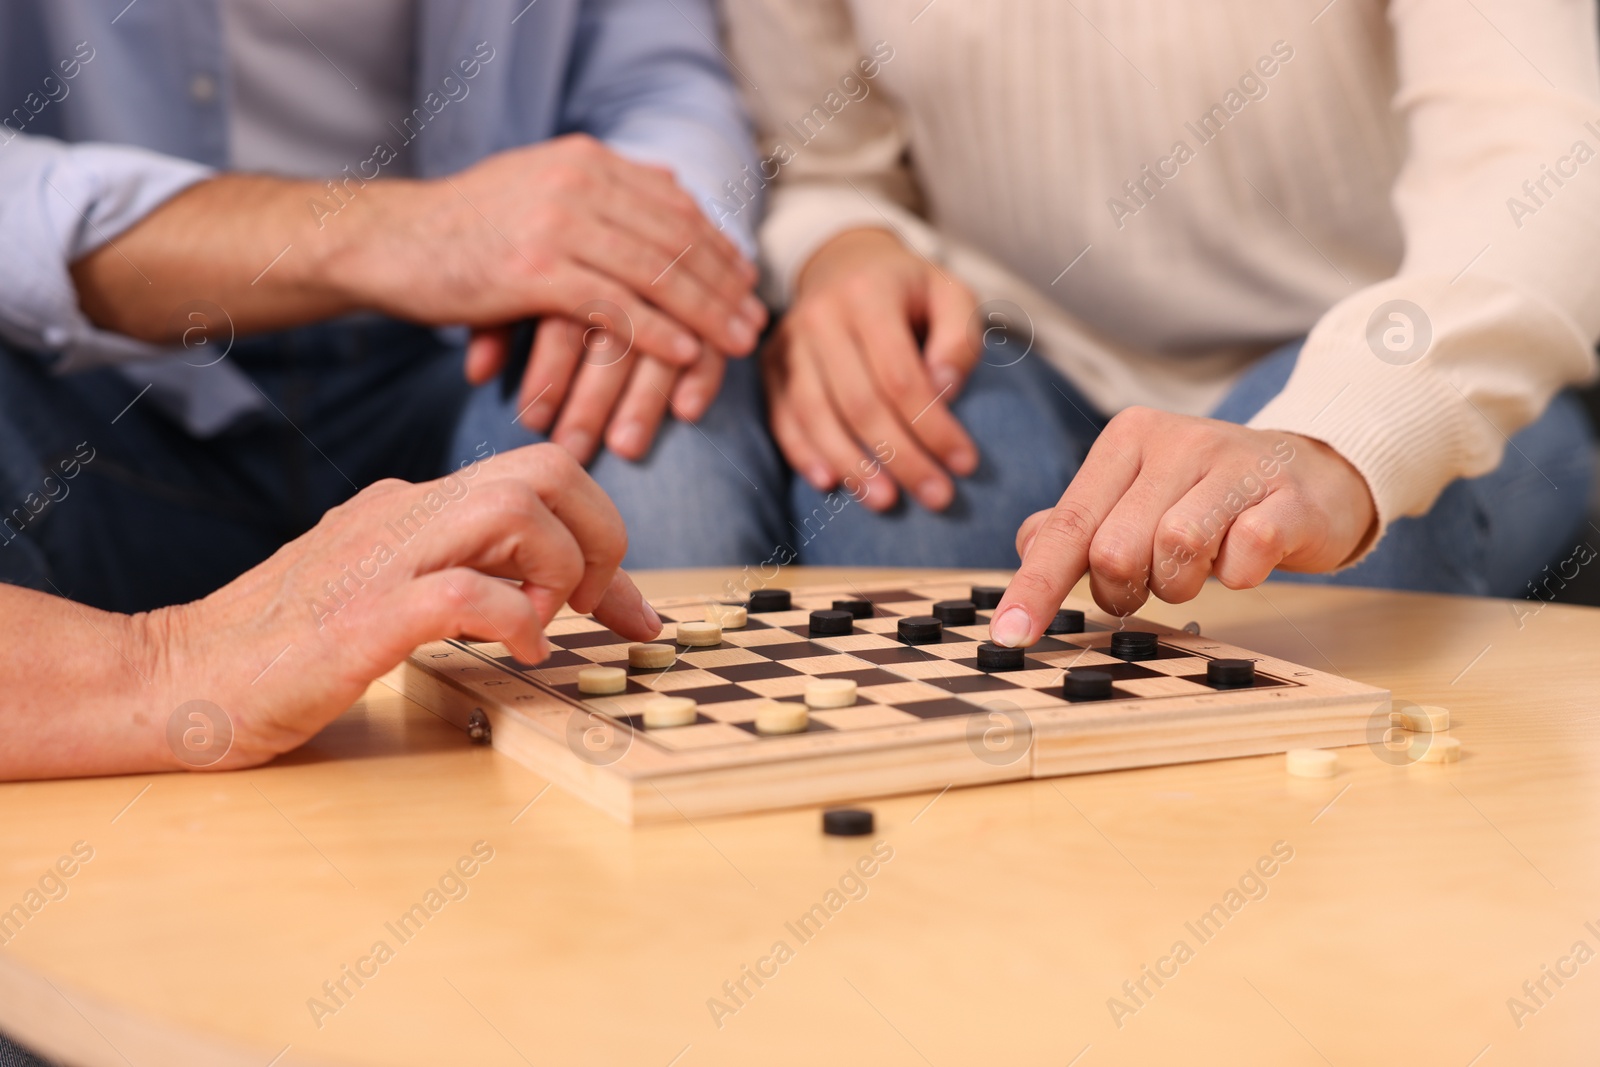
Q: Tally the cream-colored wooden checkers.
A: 10